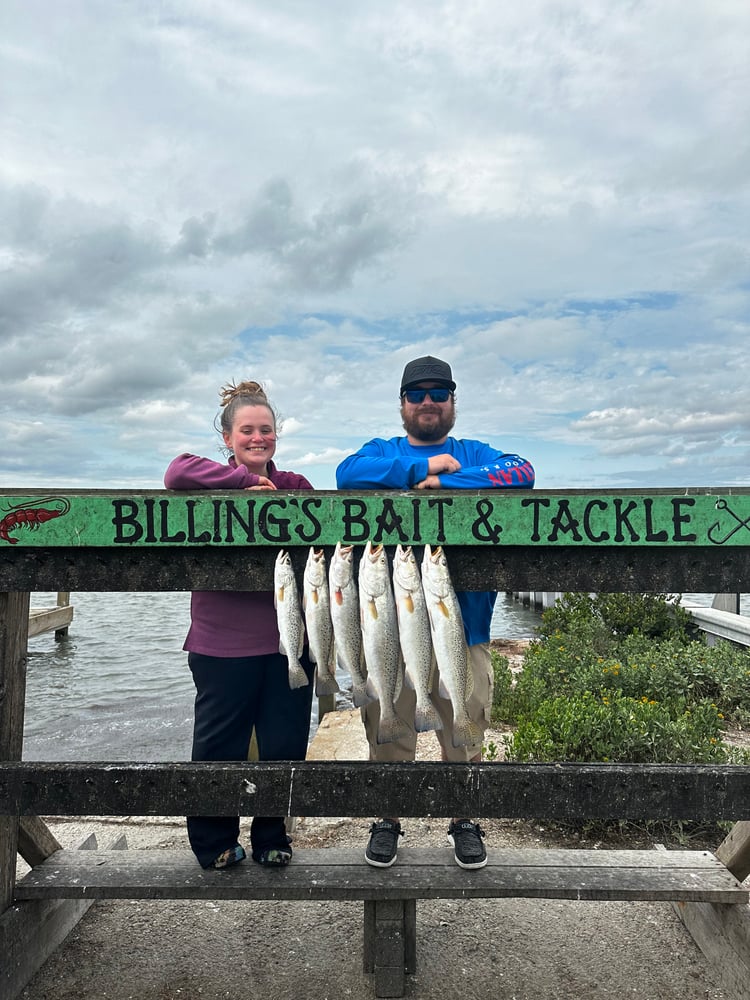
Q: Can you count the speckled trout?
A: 6